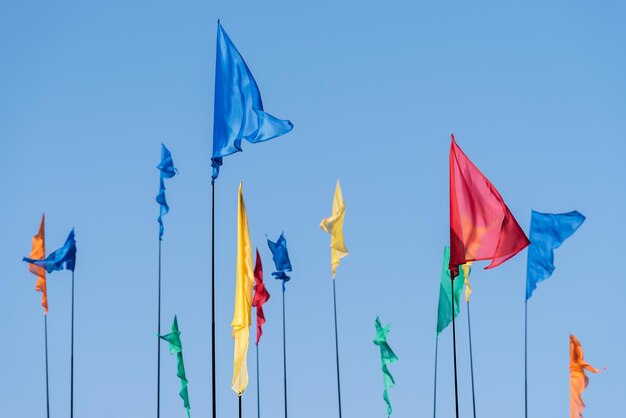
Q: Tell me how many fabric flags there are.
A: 15